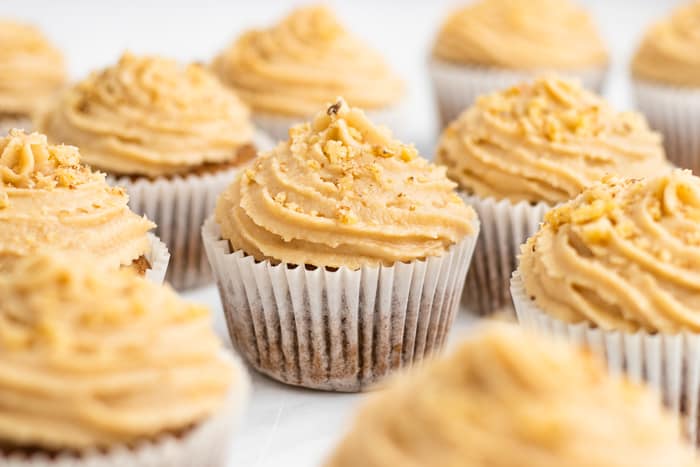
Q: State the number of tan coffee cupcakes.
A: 11